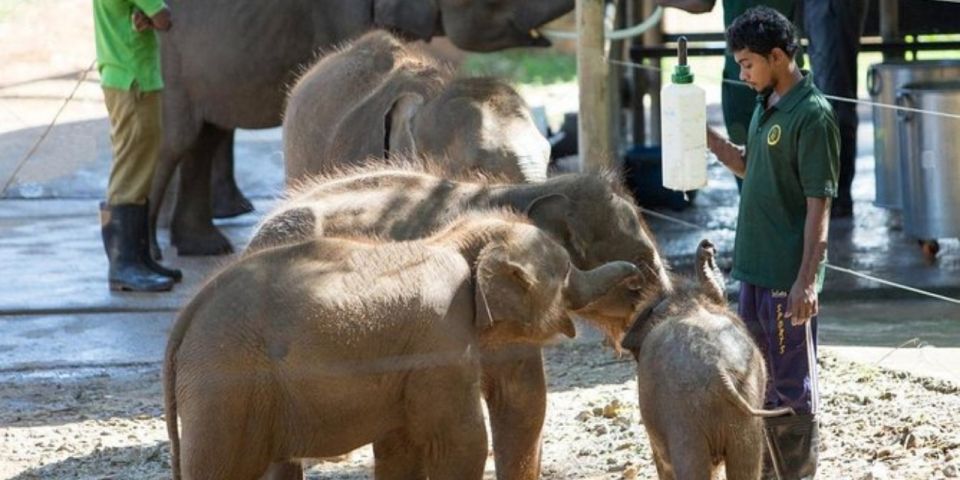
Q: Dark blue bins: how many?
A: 1